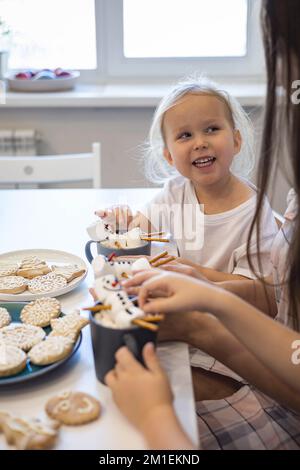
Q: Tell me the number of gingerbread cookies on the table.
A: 13